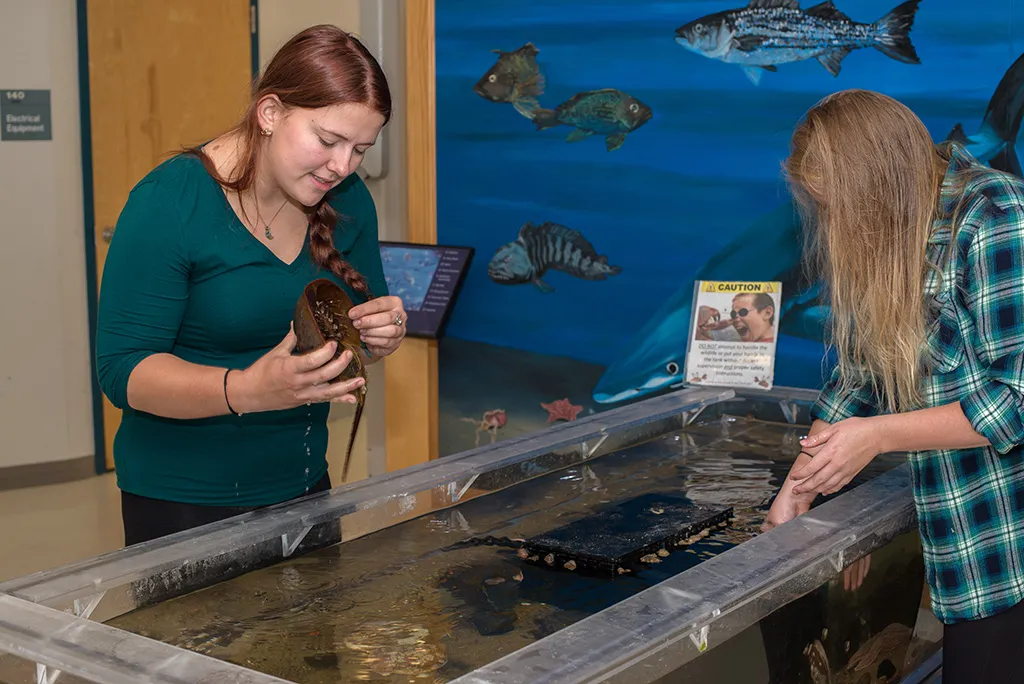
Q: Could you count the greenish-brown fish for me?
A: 2